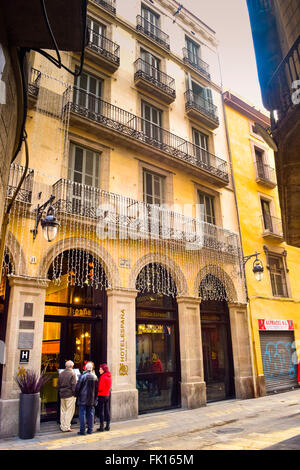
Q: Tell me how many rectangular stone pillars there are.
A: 4